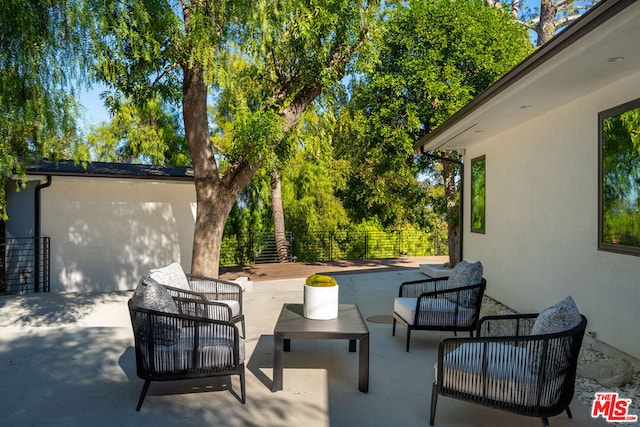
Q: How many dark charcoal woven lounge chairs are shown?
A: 4